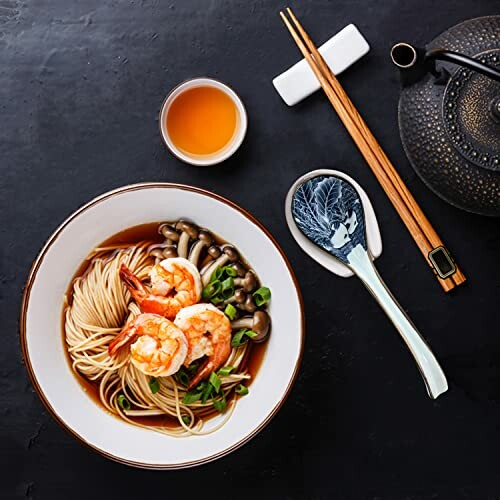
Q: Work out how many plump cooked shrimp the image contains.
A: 3